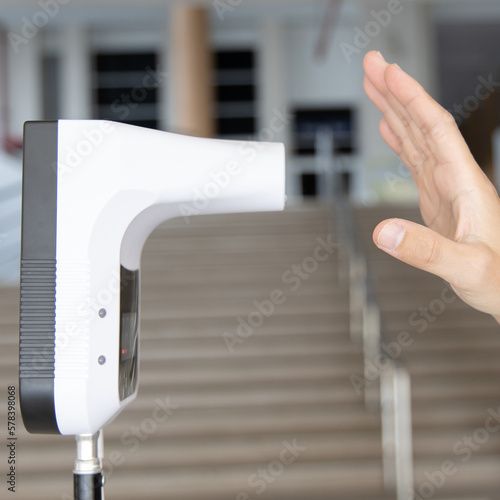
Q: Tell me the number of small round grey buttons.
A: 2